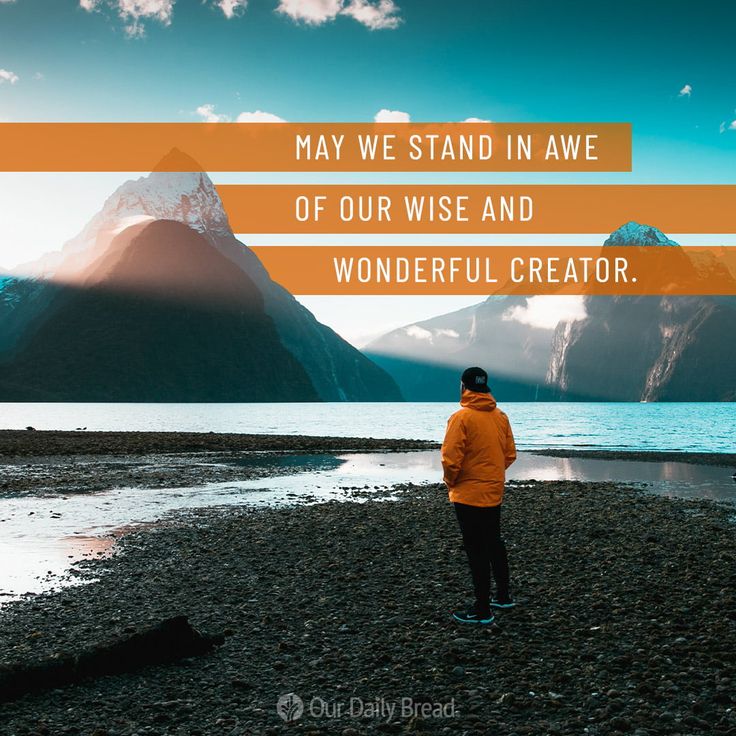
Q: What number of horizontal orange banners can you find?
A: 3